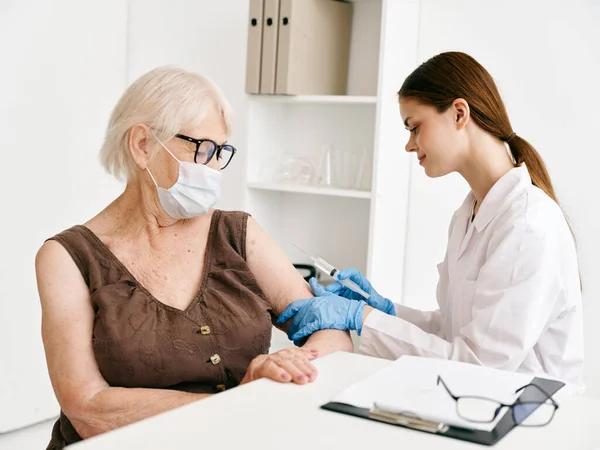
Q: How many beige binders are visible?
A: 3